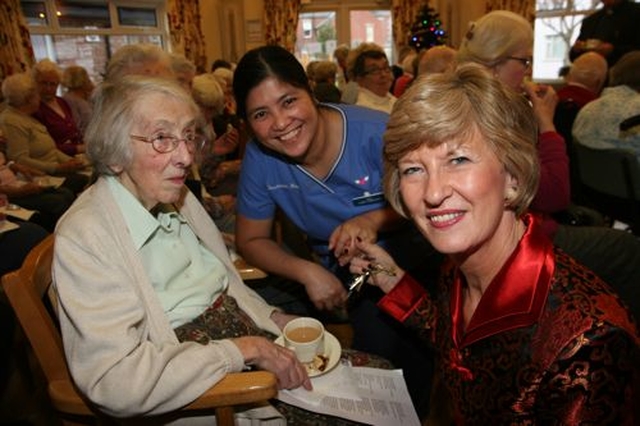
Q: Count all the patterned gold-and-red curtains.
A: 5